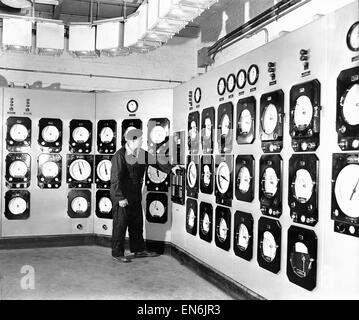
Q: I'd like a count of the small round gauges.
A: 7